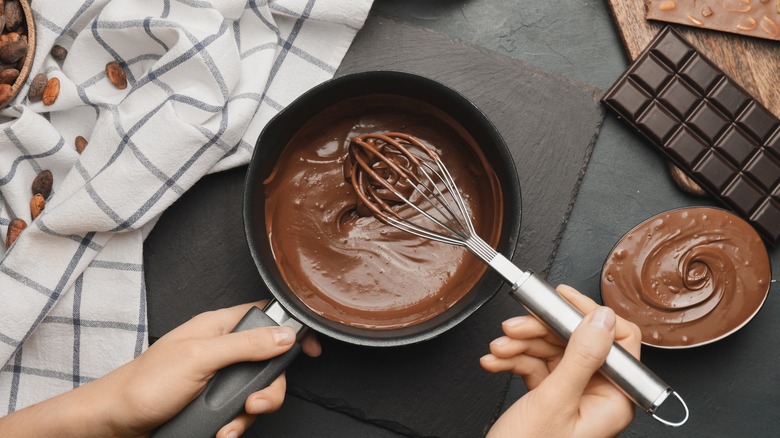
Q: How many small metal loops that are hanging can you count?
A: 1